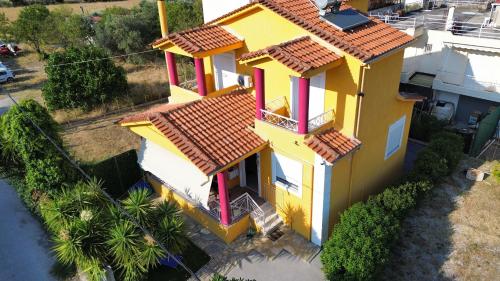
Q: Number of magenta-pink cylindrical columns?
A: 5